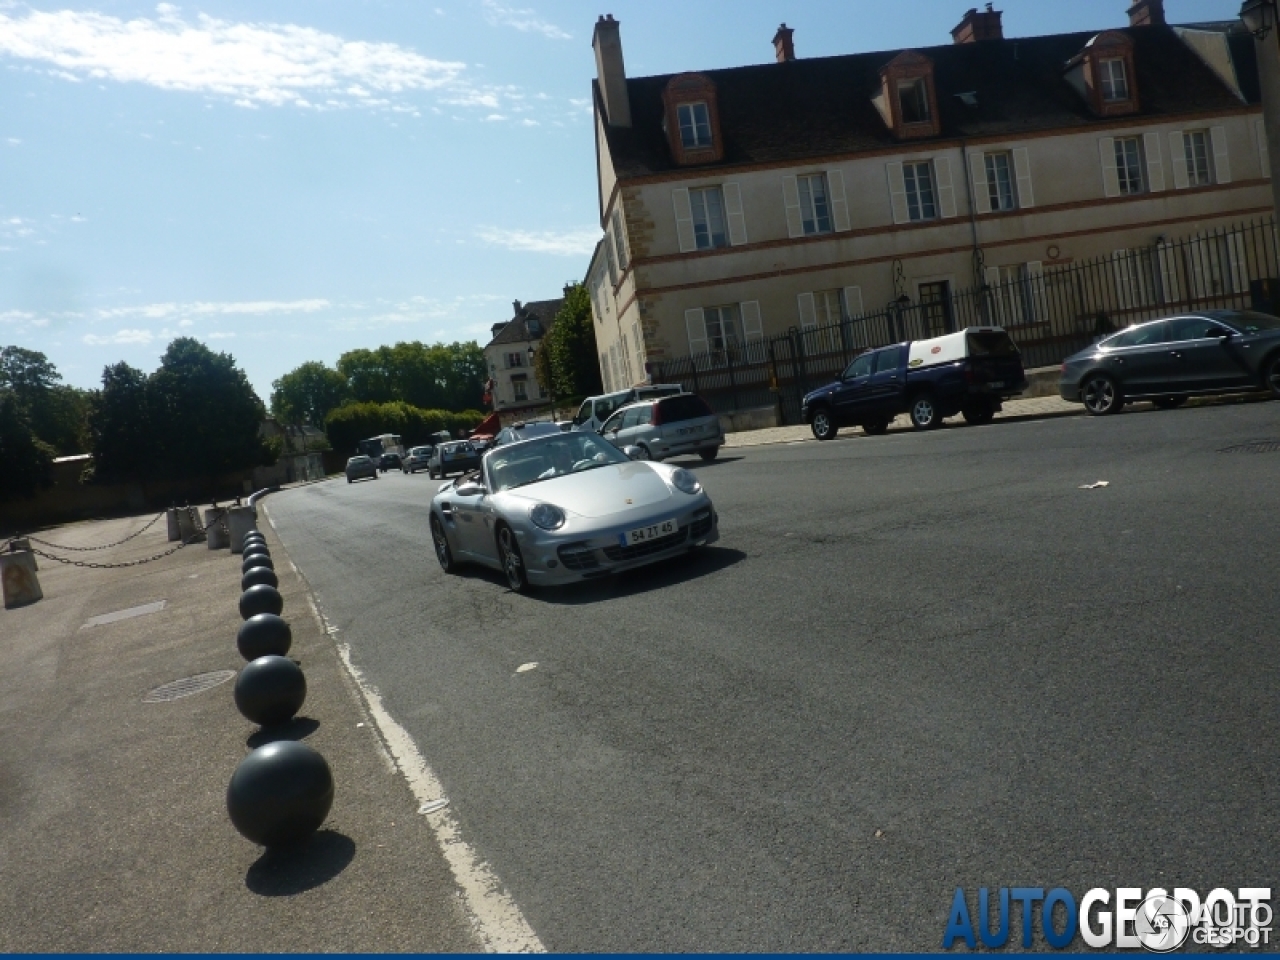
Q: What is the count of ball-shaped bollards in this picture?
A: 9